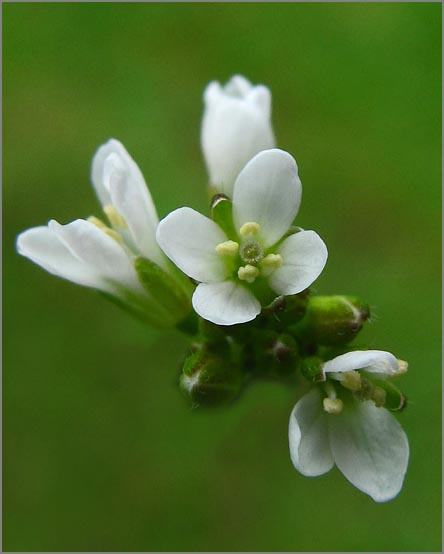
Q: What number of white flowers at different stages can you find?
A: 4